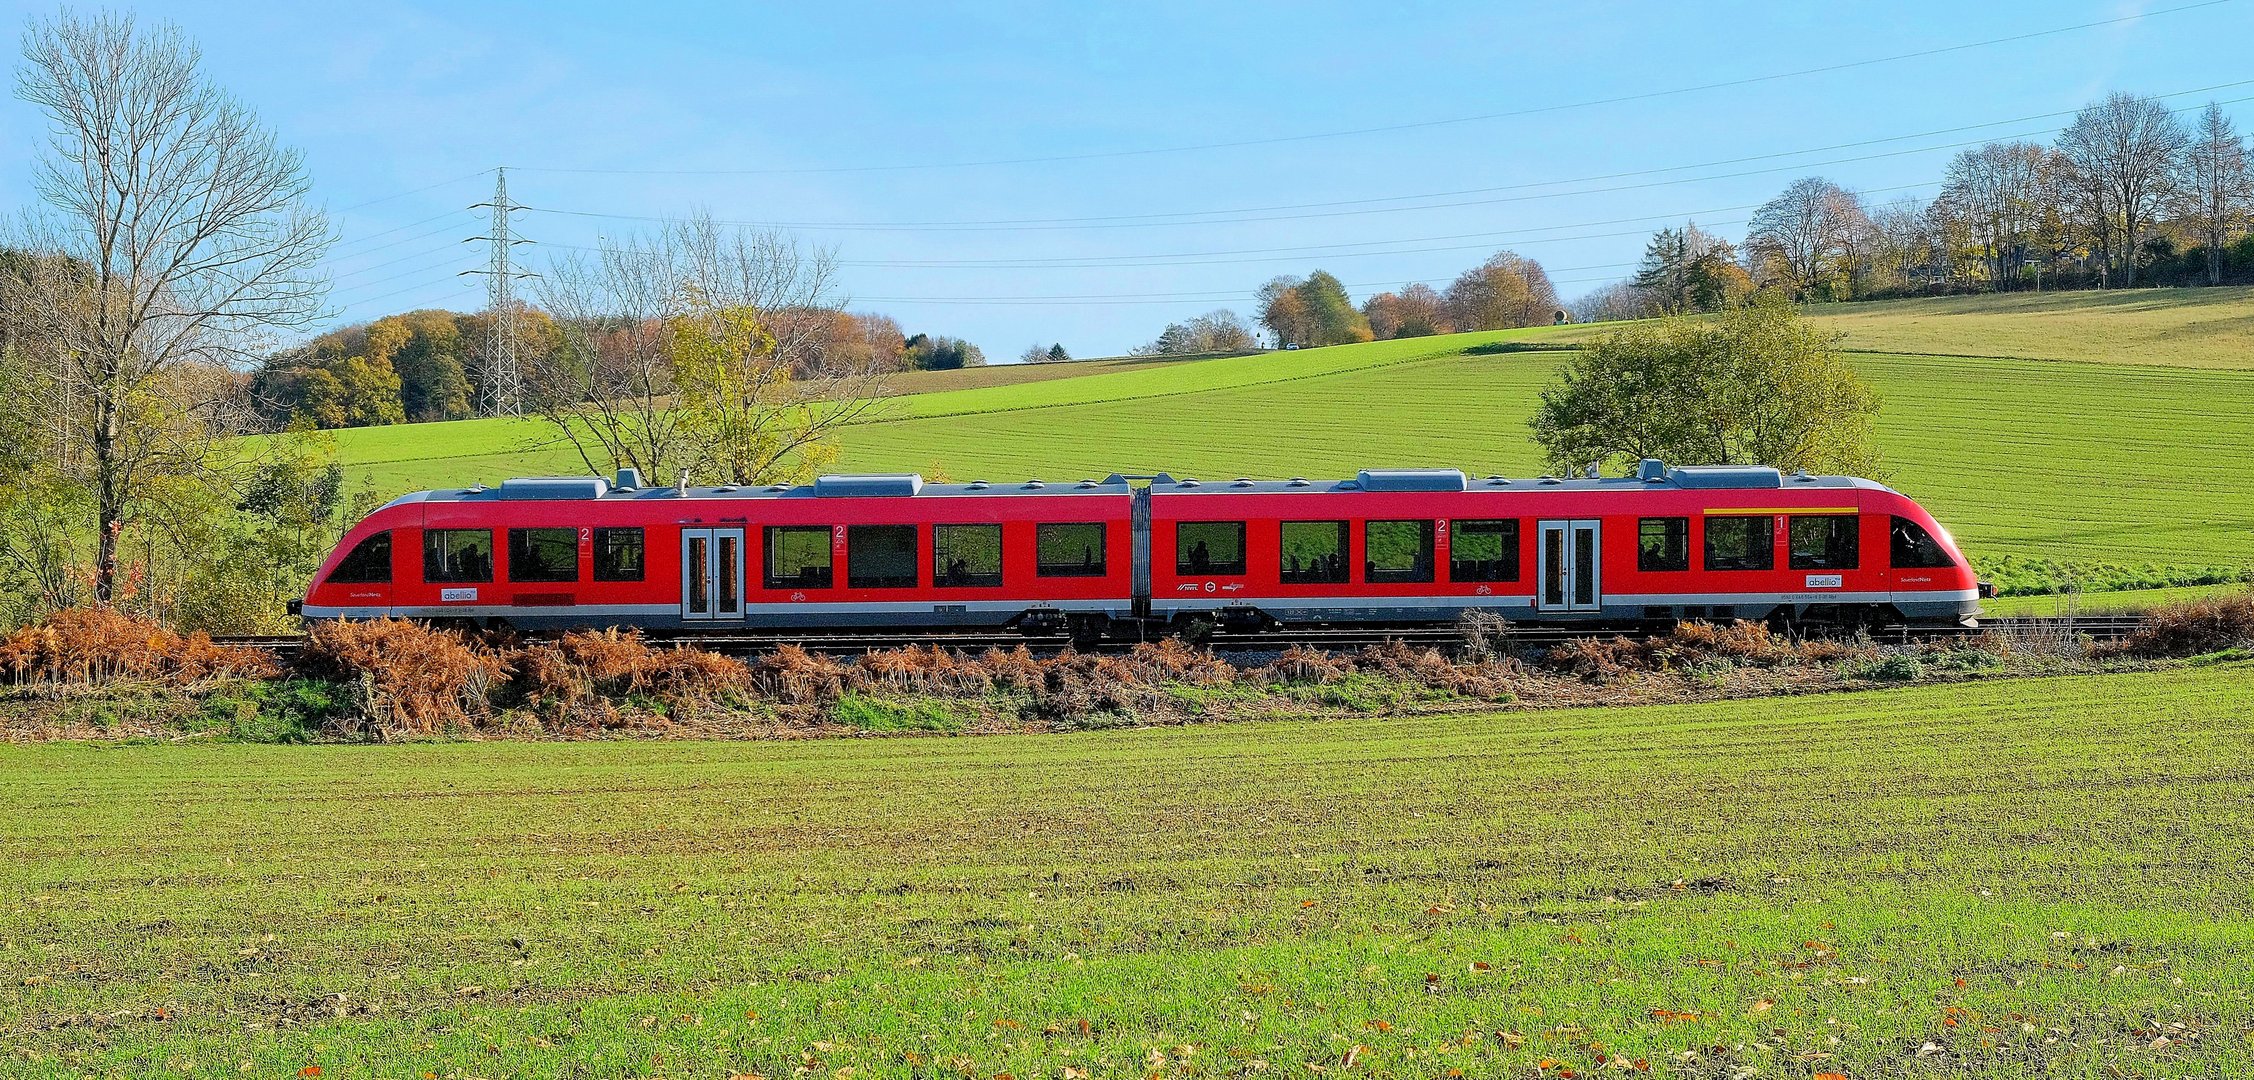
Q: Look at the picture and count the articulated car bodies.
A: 2